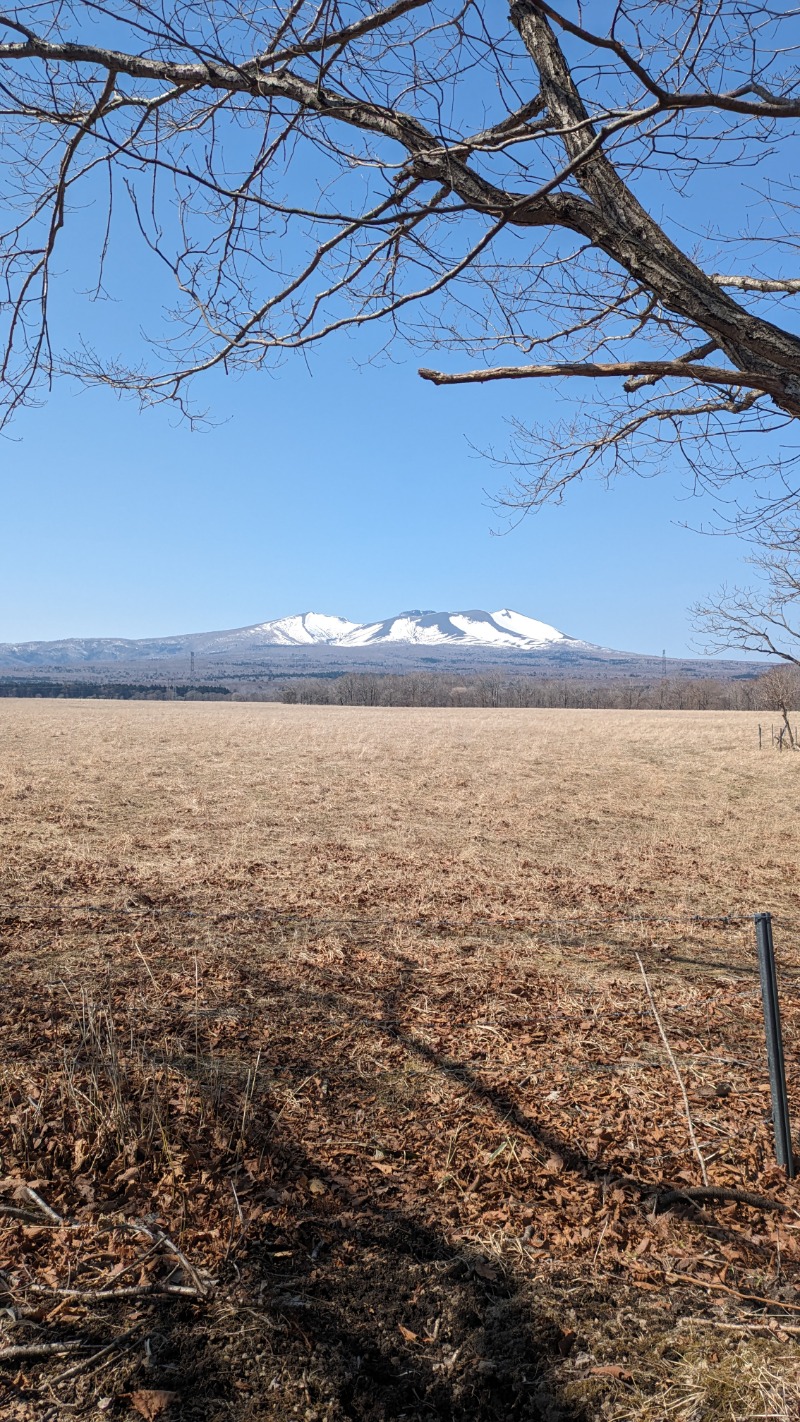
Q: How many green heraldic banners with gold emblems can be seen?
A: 0